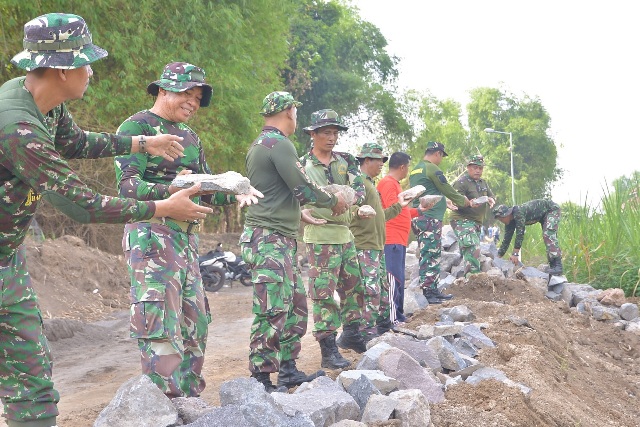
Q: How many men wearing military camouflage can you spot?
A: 8